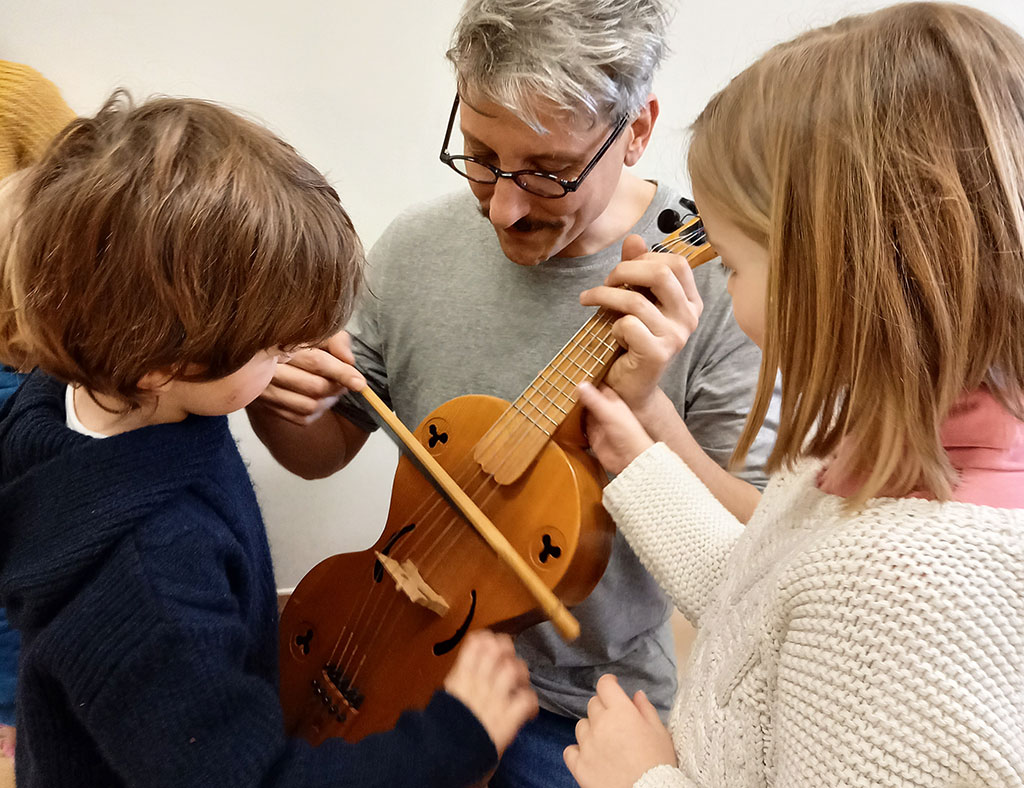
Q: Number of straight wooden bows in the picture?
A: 1